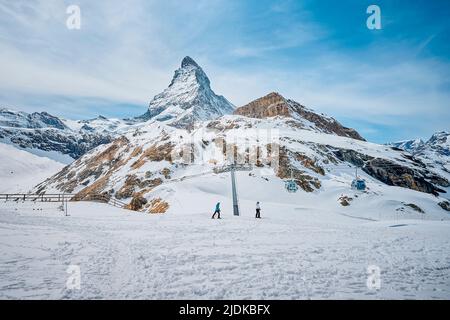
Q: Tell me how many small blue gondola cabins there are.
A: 2